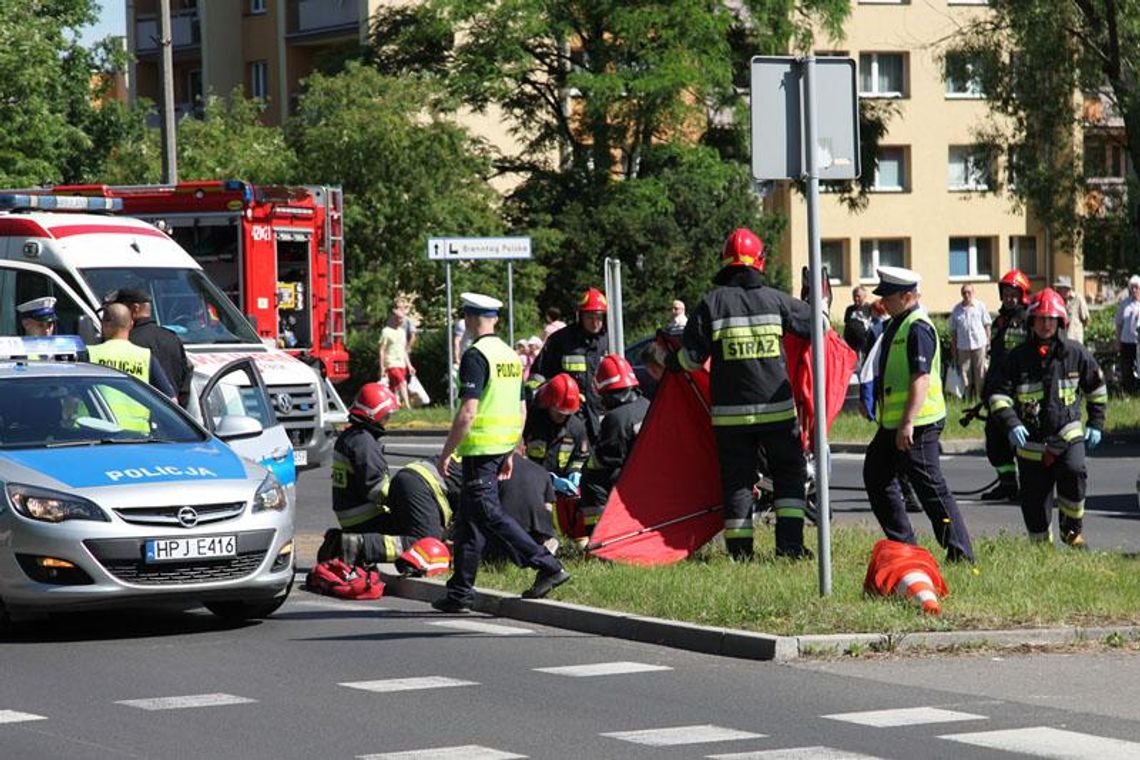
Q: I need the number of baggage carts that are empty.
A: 0